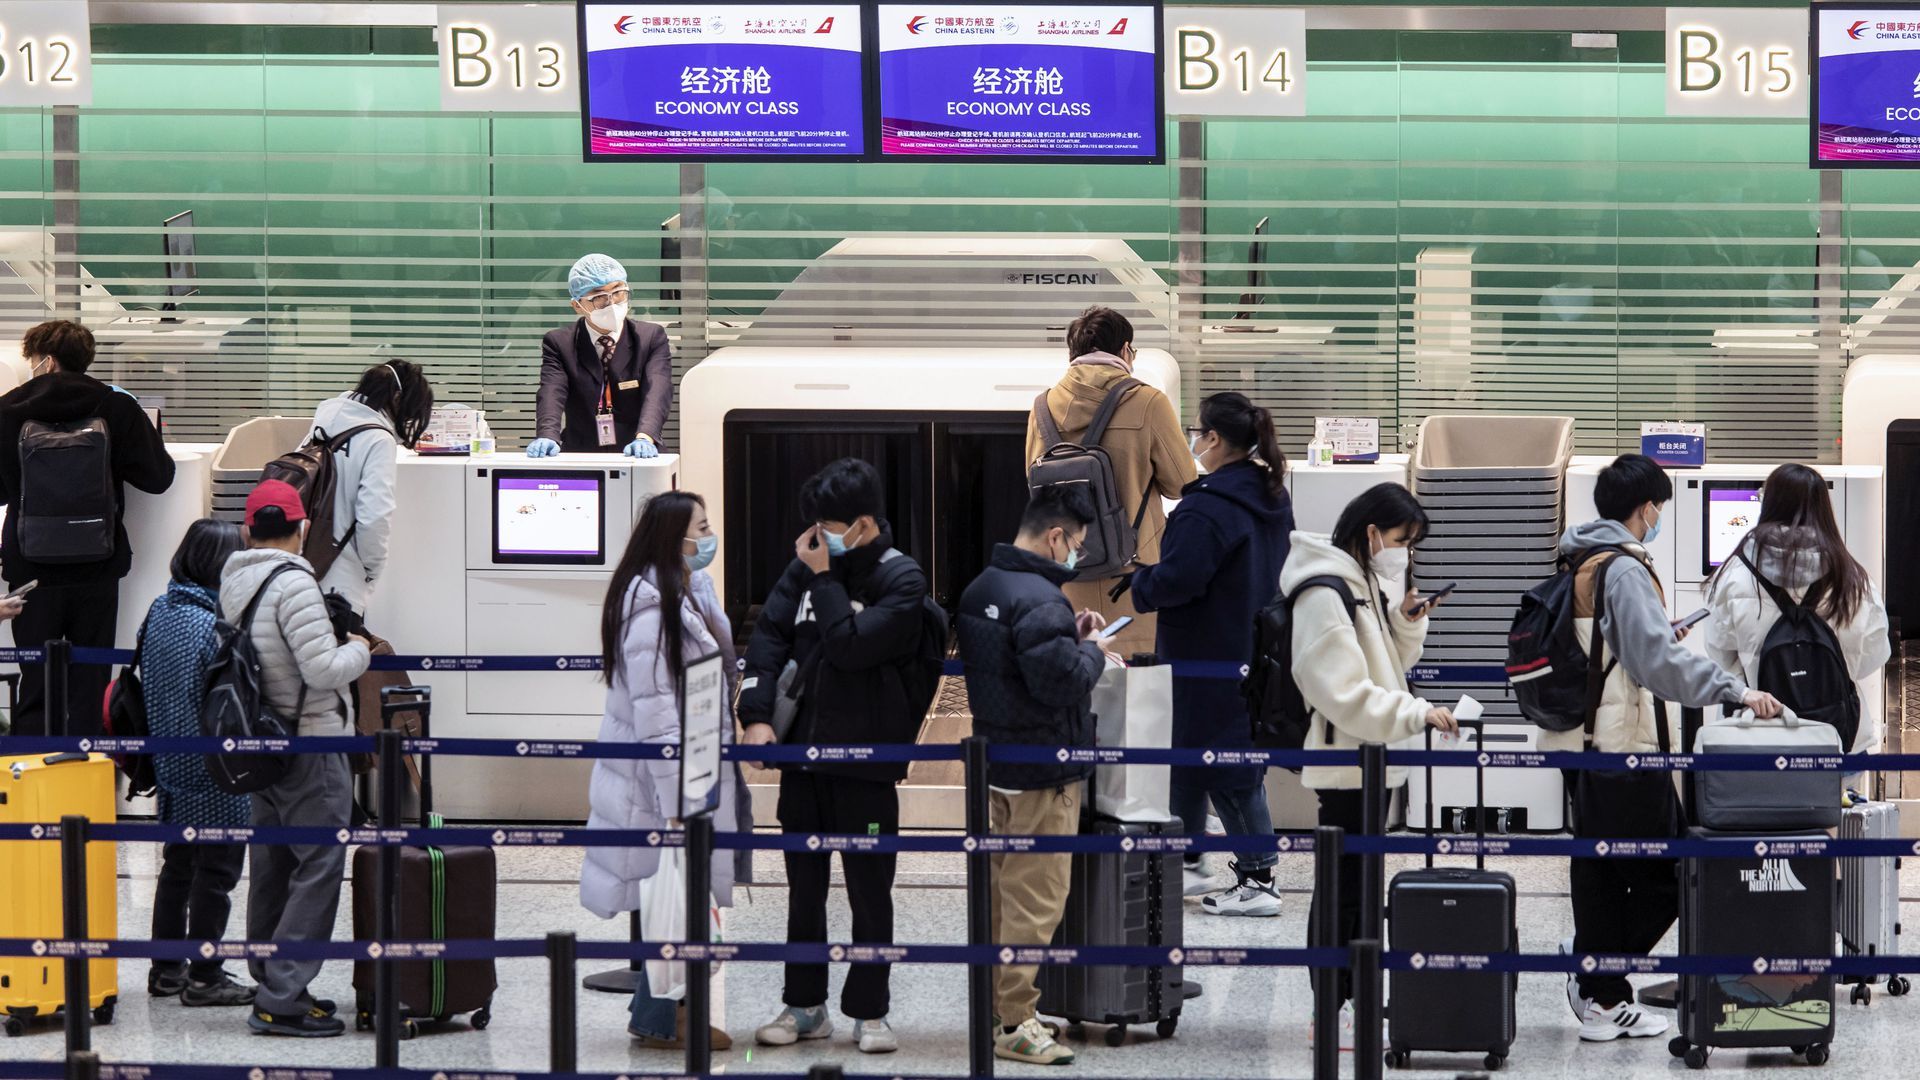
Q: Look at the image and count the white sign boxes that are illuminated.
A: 4